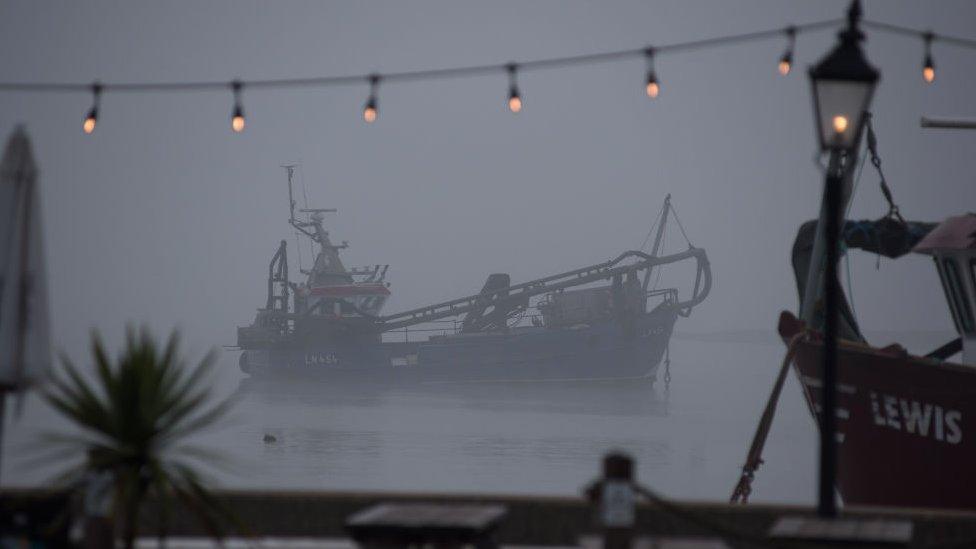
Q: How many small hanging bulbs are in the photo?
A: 7